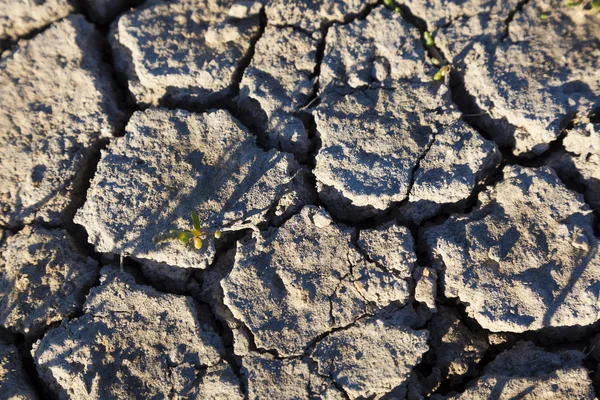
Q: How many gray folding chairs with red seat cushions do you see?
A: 0